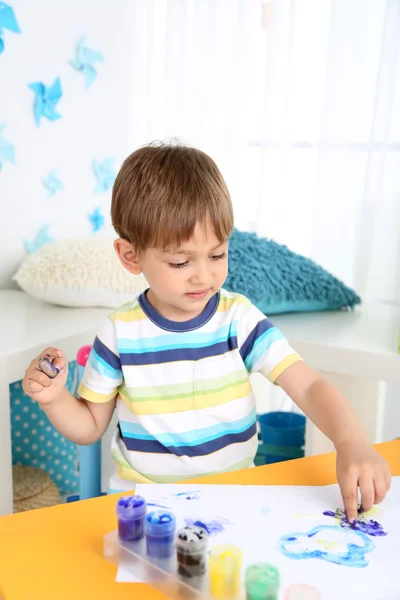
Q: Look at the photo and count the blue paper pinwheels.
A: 8